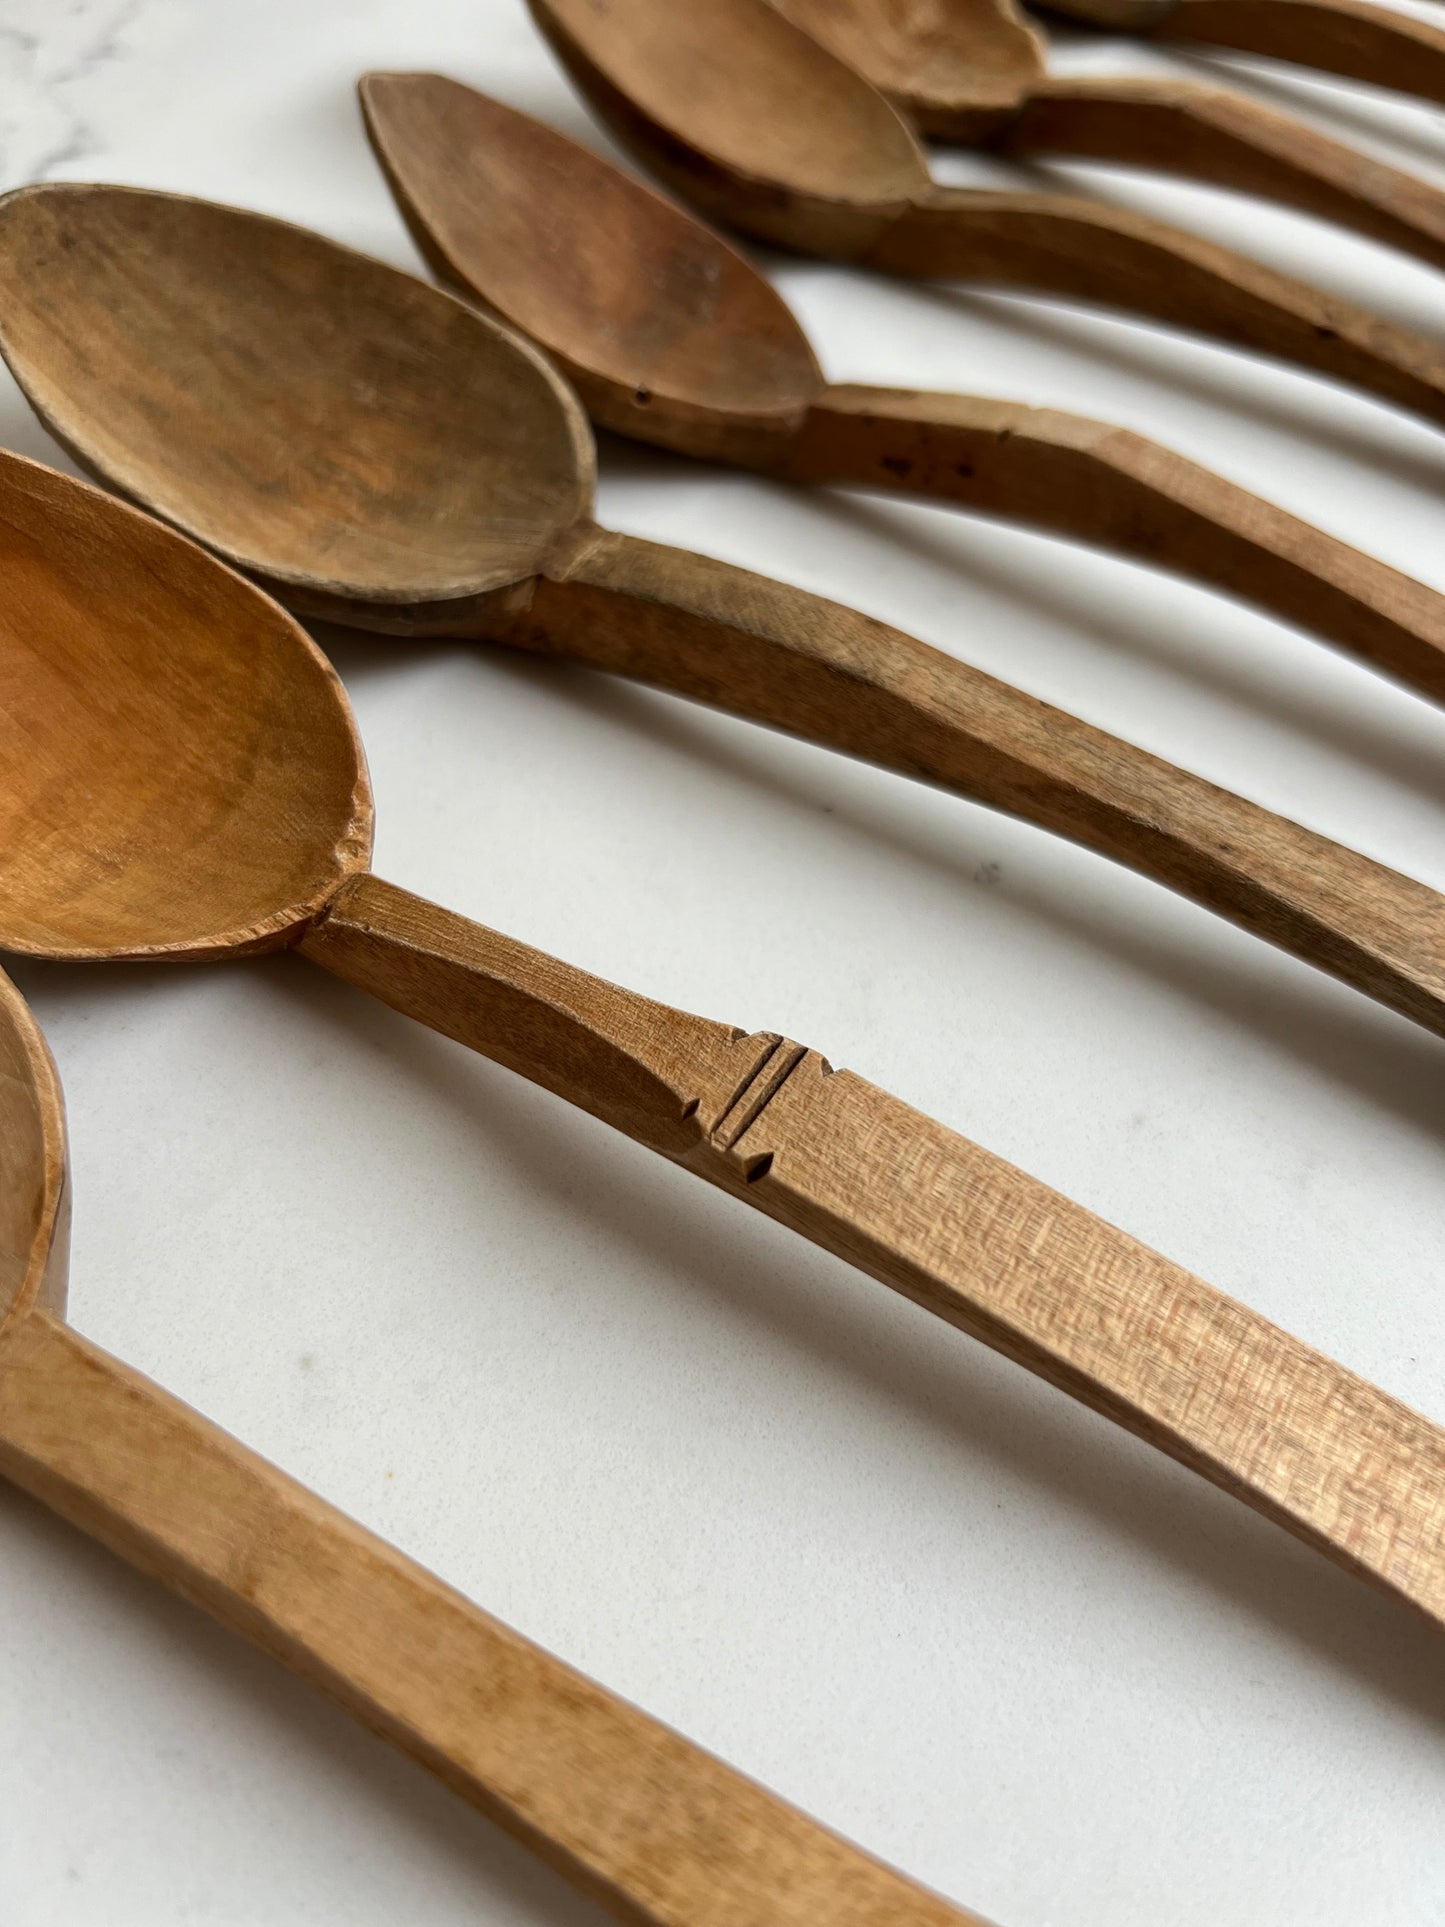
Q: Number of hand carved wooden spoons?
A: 7